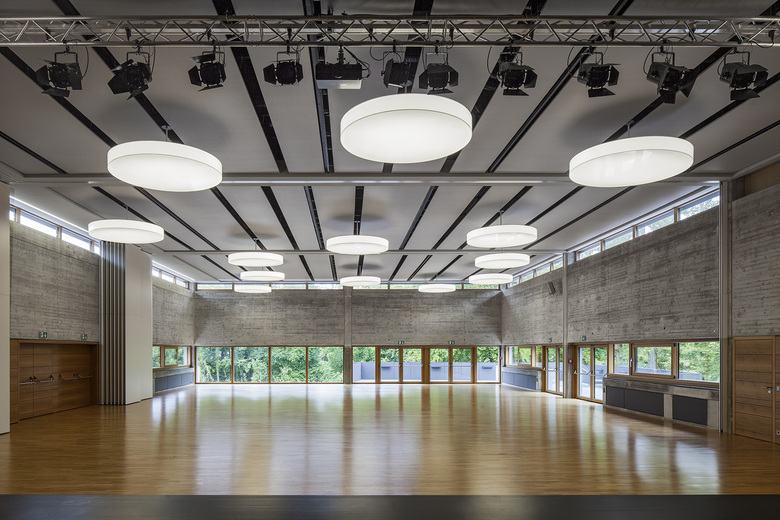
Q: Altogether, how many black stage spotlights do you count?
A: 10